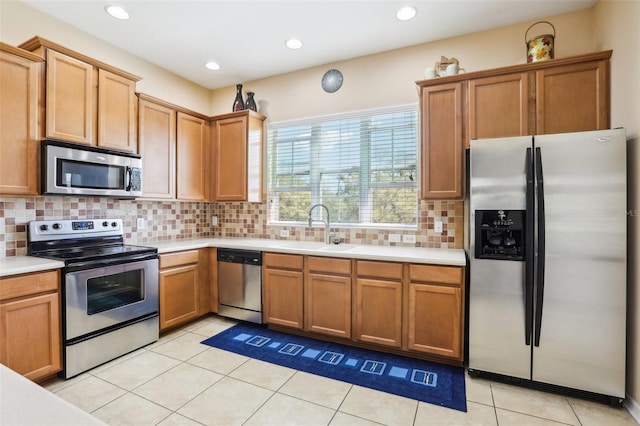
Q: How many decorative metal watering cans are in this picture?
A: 1